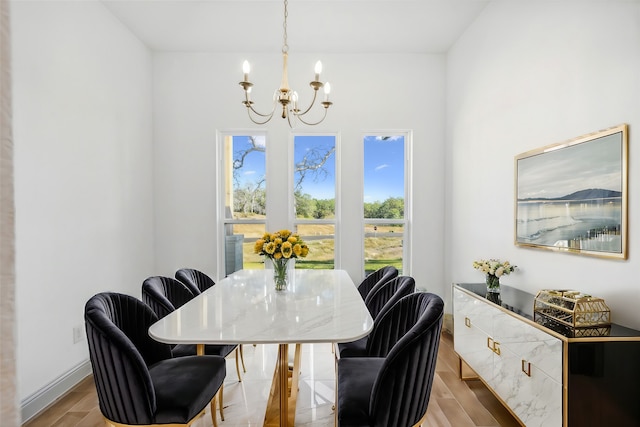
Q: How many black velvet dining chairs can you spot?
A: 6